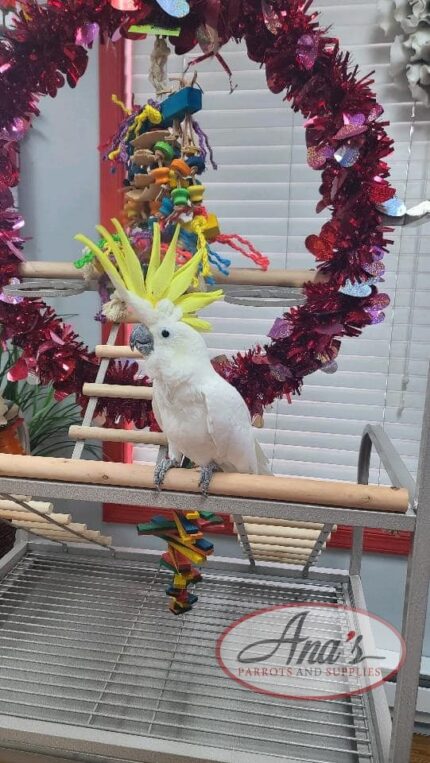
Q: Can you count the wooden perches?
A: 2